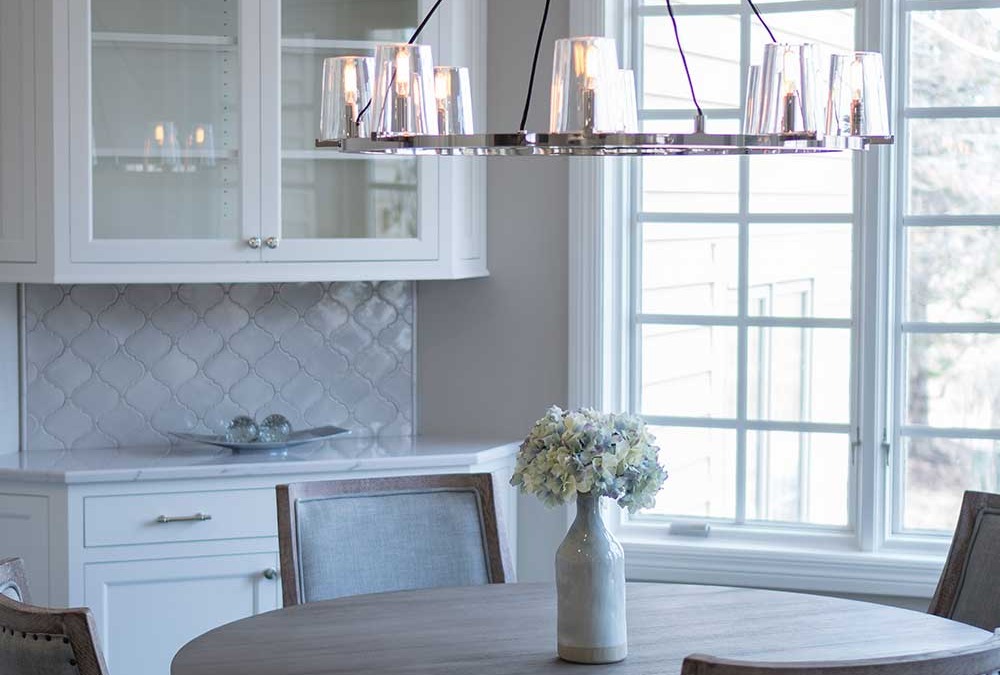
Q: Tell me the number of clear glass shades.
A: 8